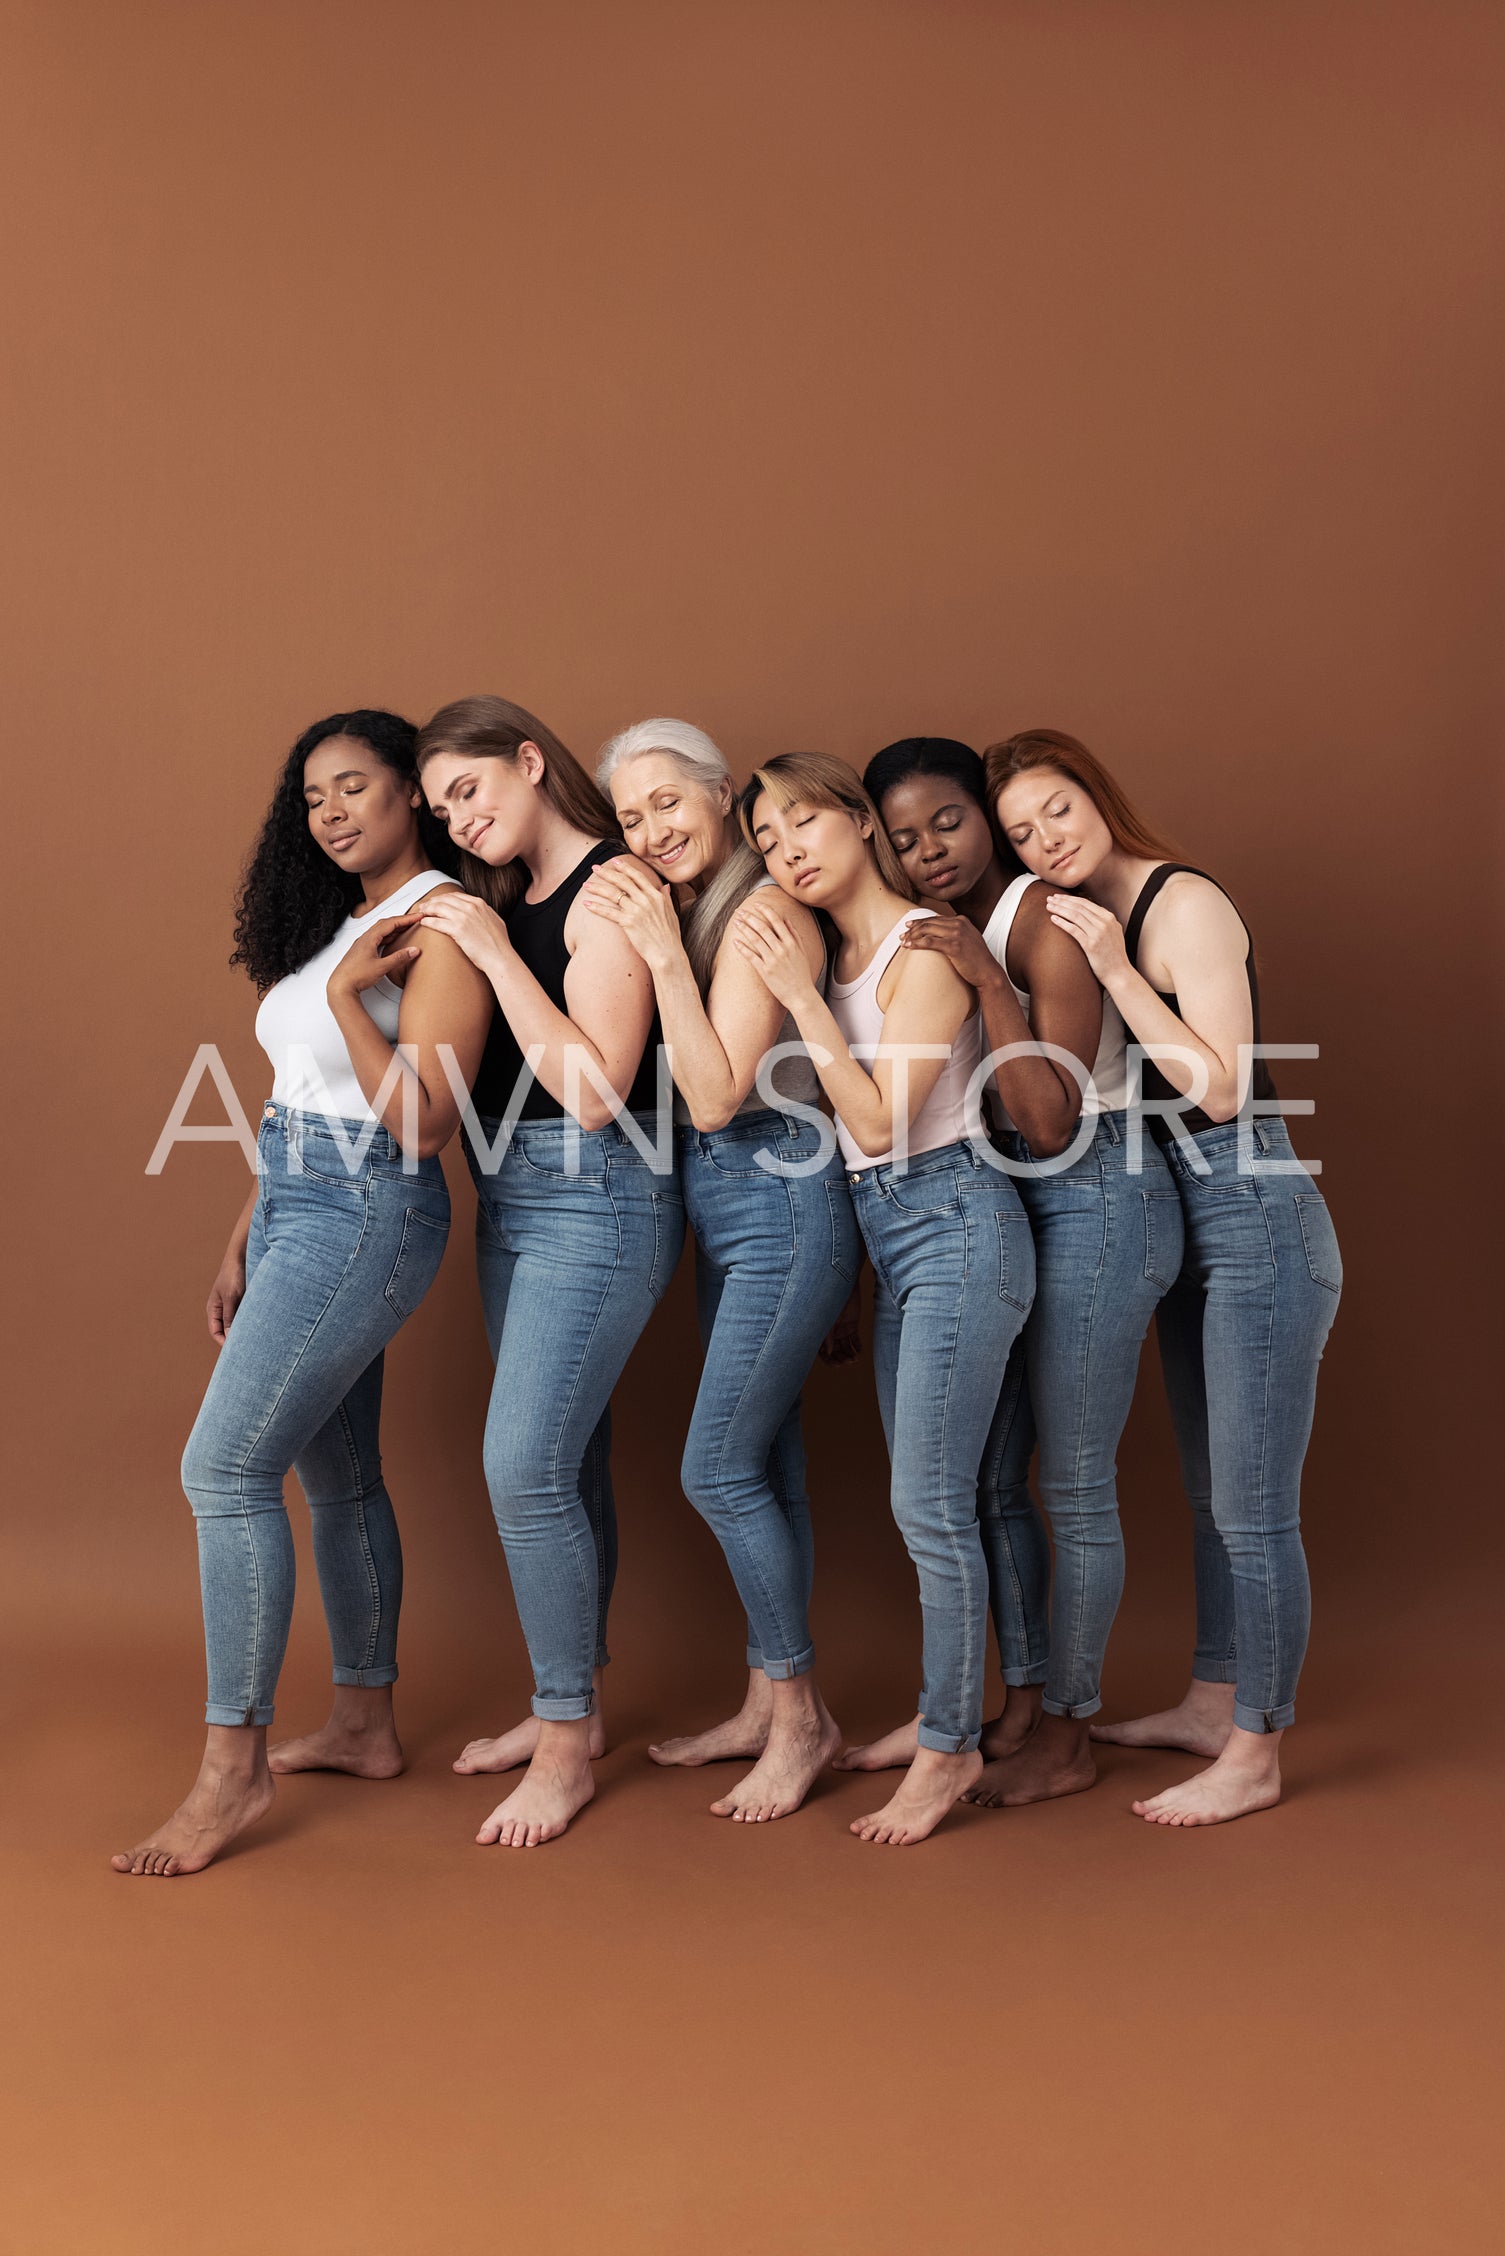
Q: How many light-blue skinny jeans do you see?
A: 6